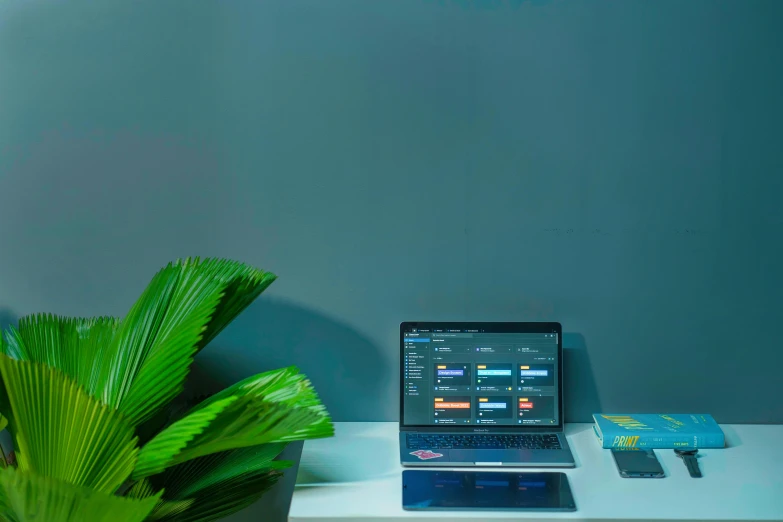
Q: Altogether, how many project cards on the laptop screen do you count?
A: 6